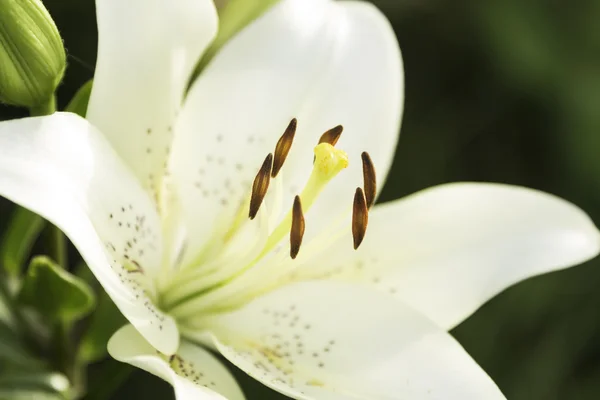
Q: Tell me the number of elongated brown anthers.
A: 6